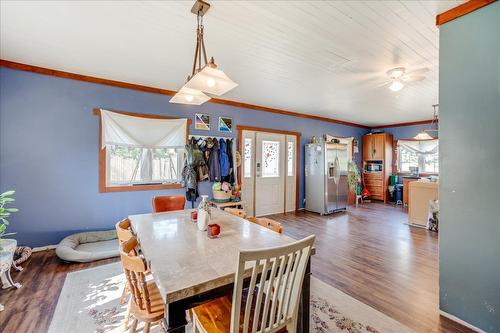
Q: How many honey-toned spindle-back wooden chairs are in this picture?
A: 4